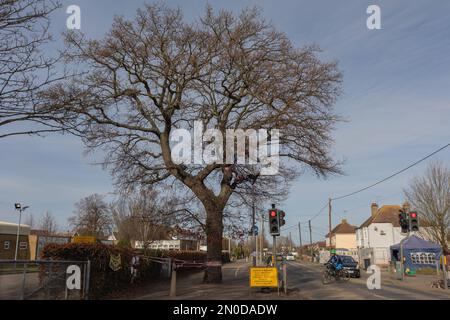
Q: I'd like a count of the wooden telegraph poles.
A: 4